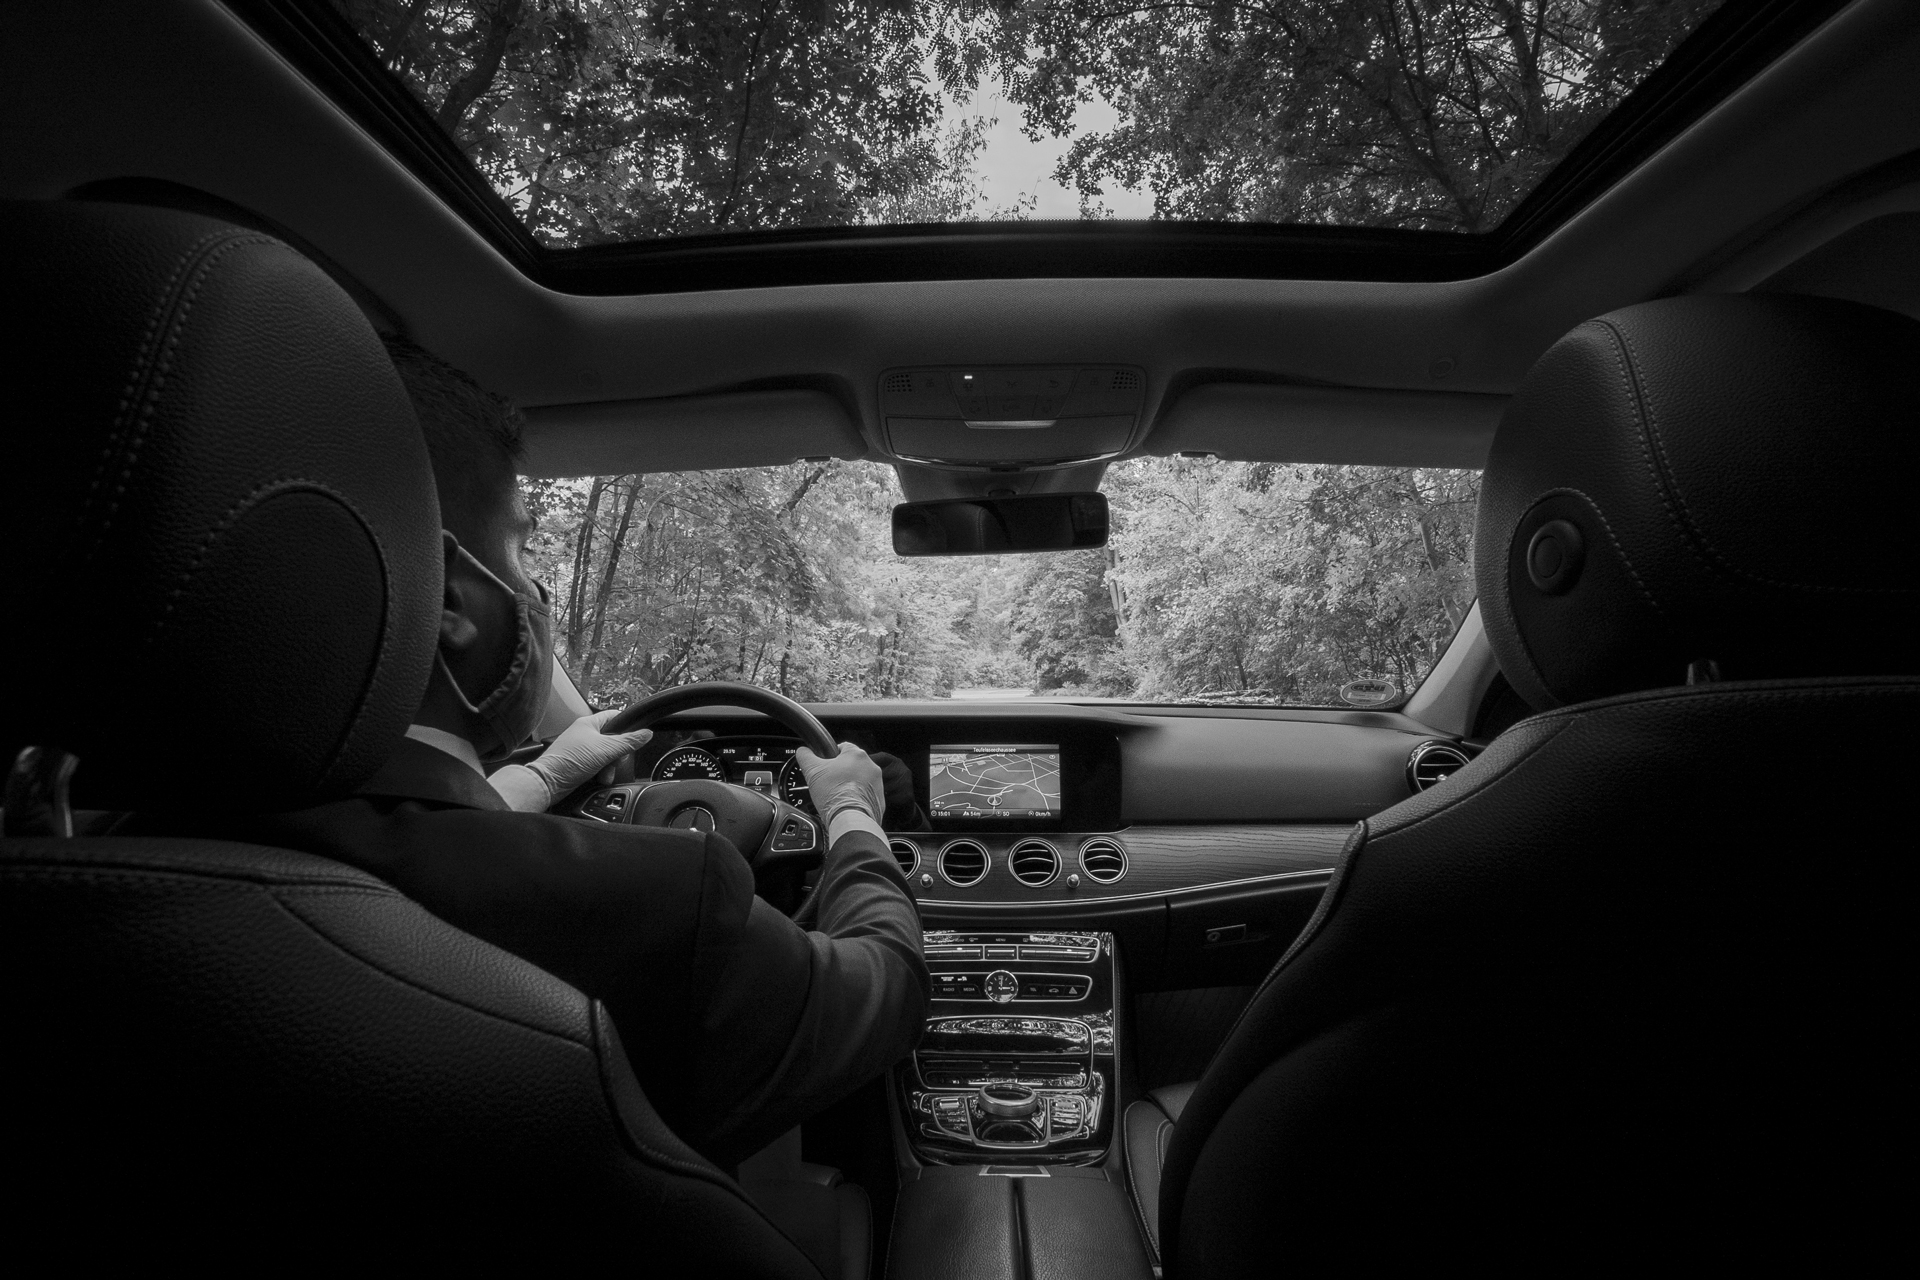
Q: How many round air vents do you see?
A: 5